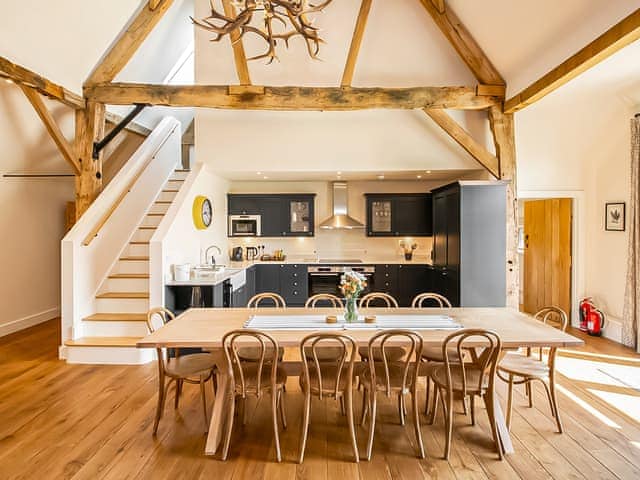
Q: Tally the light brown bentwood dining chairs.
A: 10